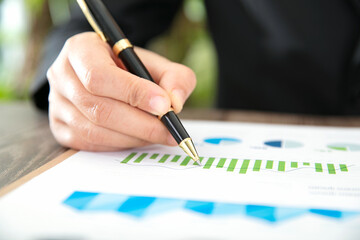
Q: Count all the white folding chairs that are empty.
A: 0